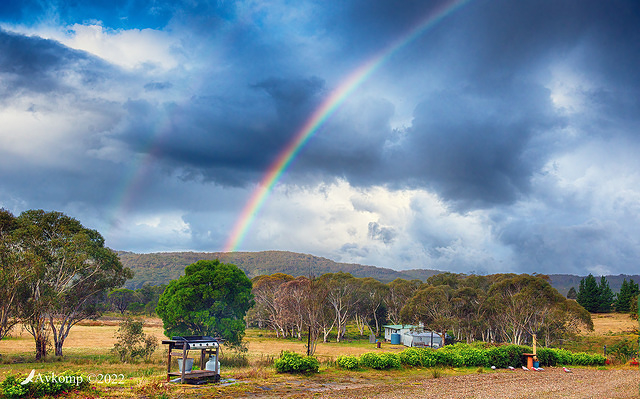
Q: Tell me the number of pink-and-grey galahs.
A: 6